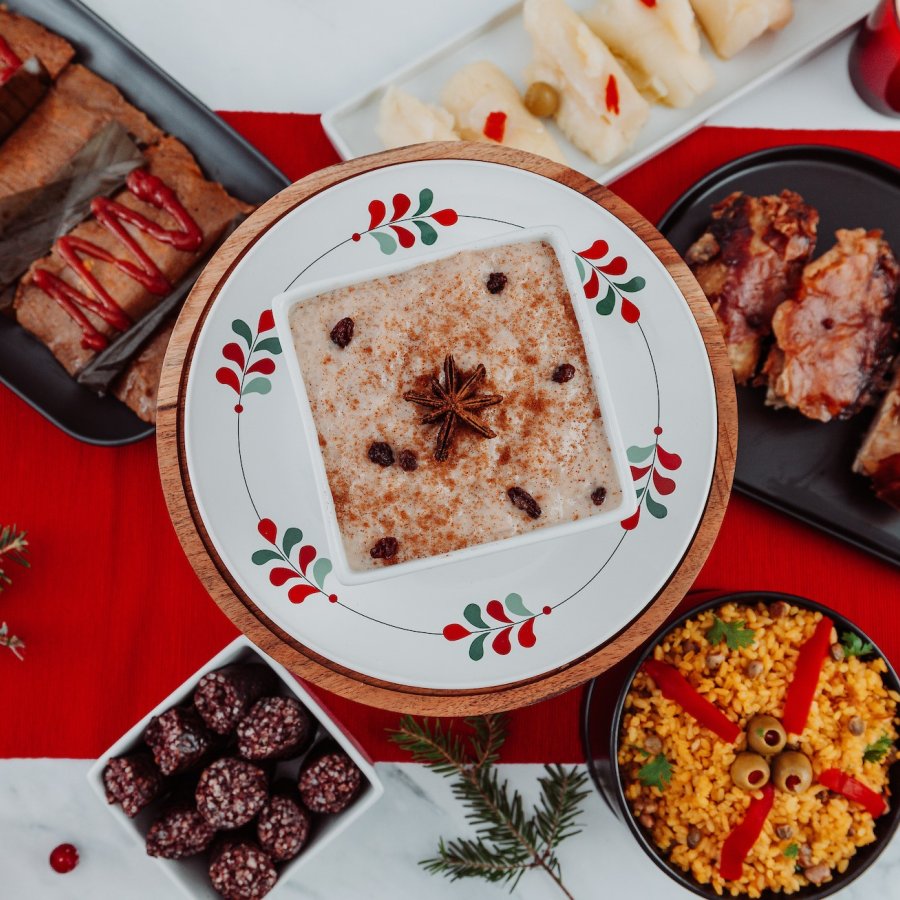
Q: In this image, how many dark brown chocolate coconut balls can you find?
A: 9